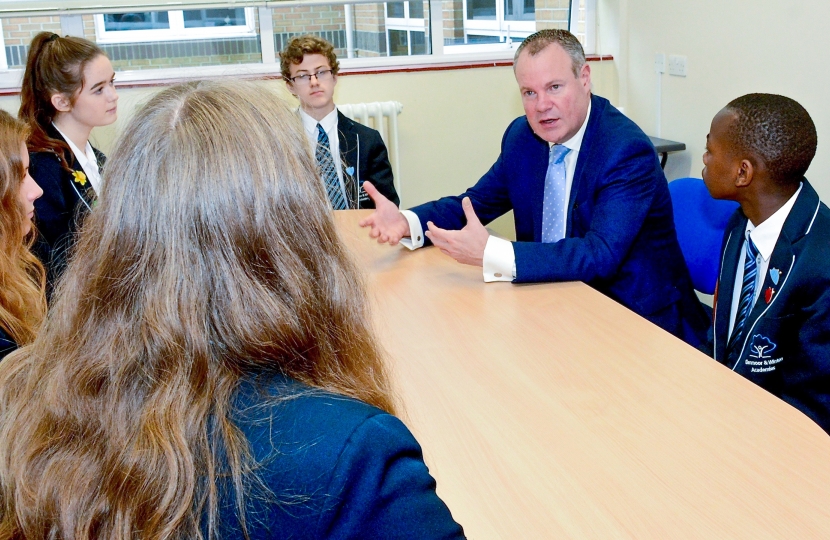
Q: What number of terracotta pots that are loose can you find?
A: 0